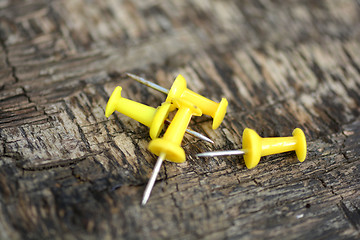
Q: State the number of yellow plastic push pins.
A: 4